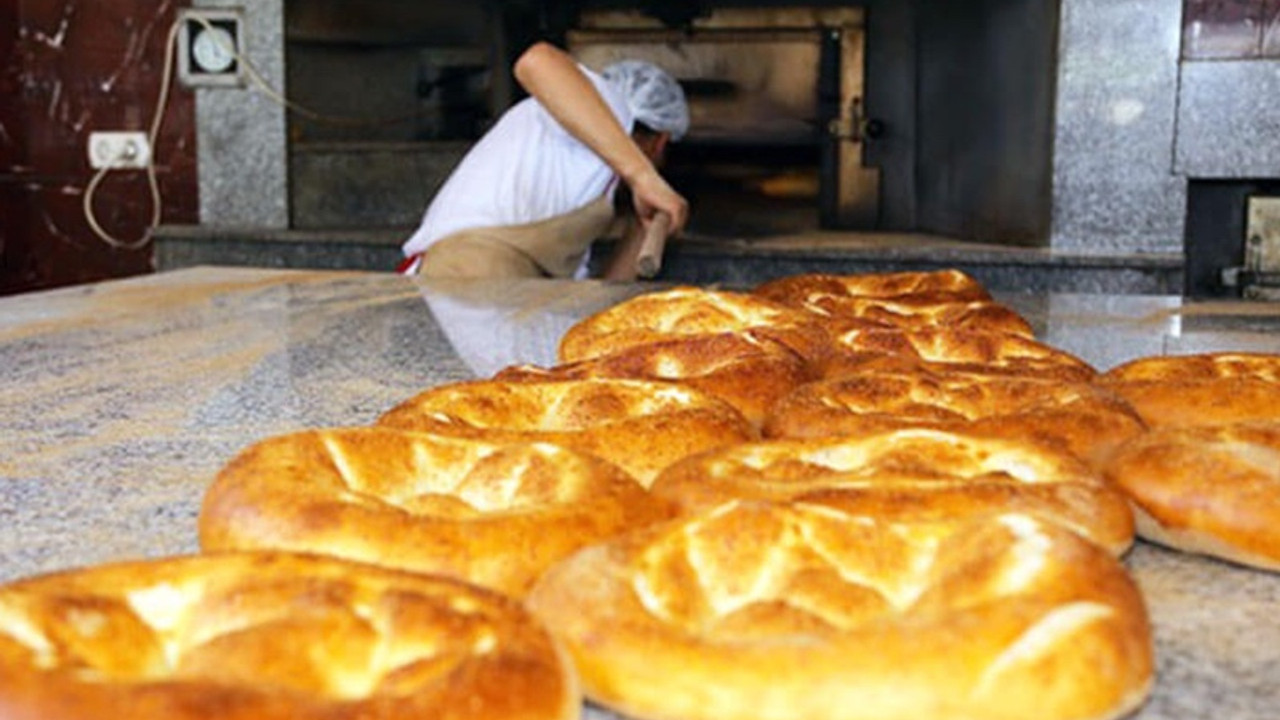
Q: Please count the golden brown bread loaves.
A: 13